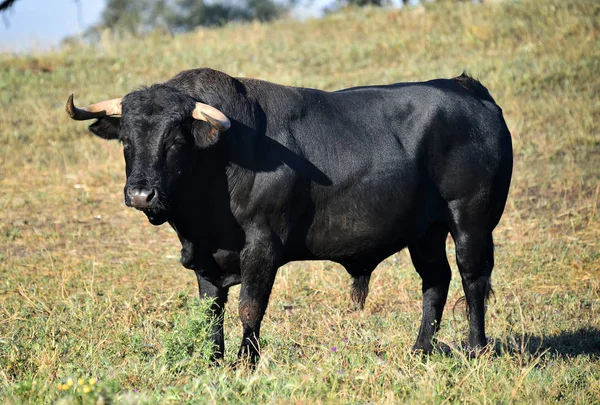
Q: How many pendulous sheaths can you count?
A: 1